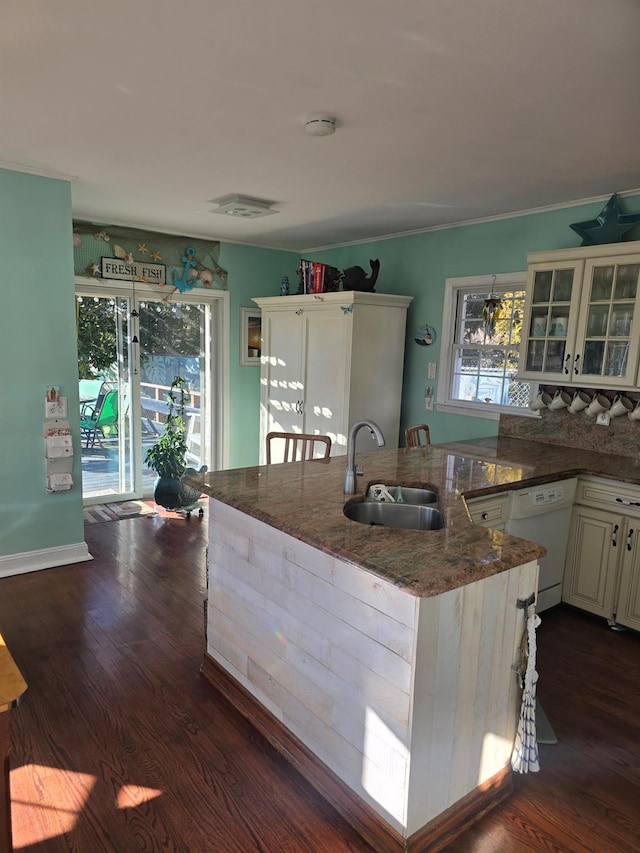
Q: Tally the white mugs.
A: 6